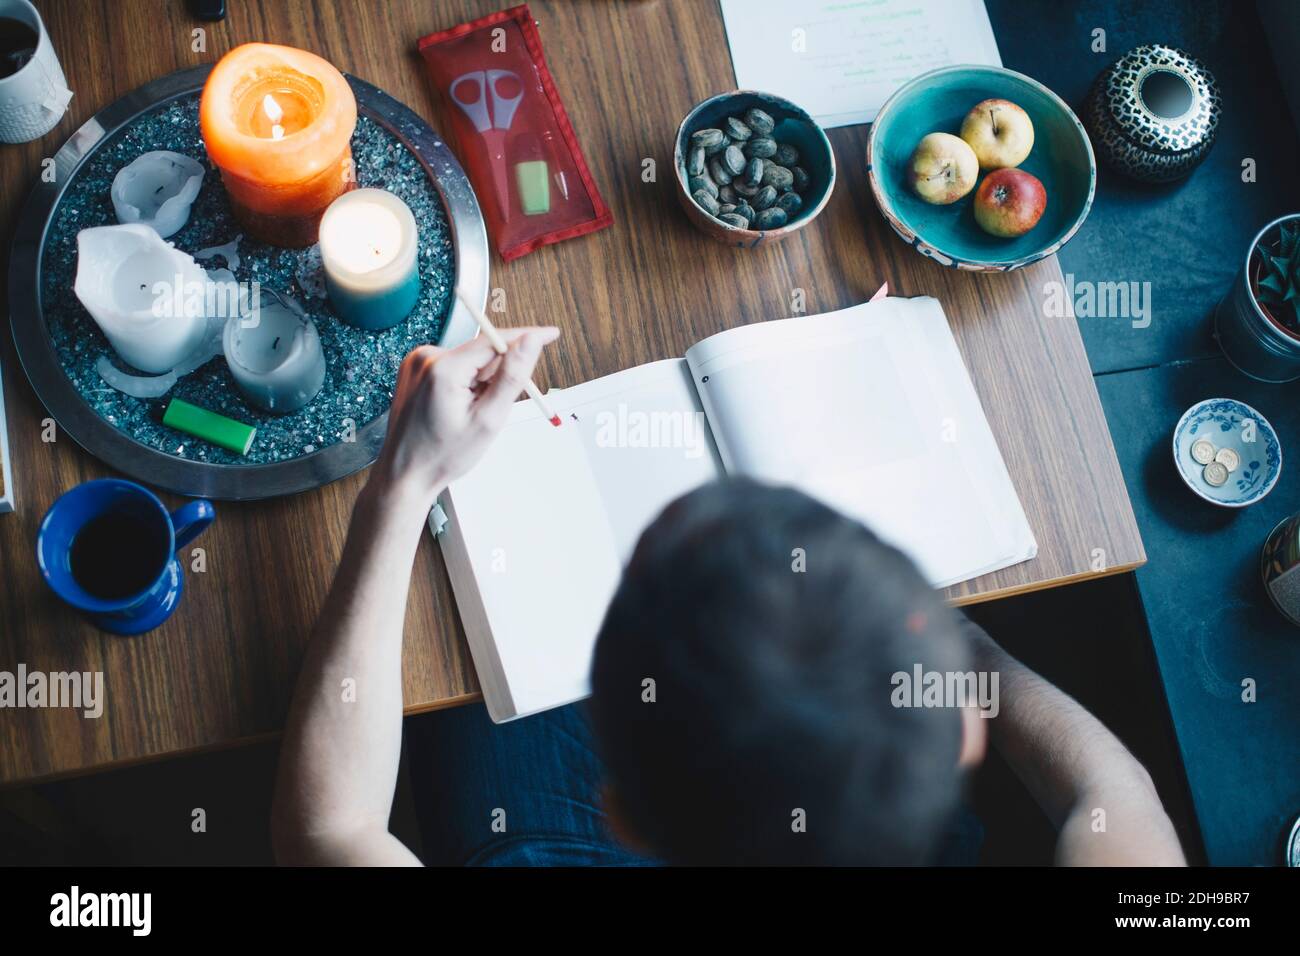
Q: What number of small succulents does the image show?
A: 1